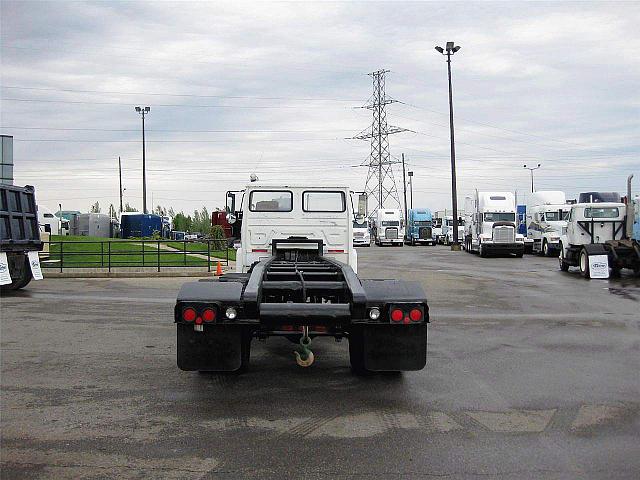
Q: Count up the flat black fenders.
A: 2